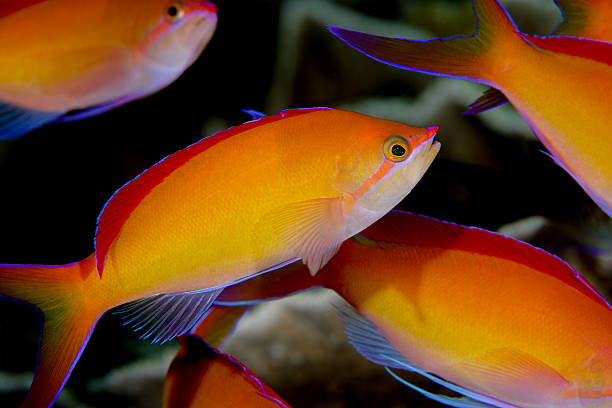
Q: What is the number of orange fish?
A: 6